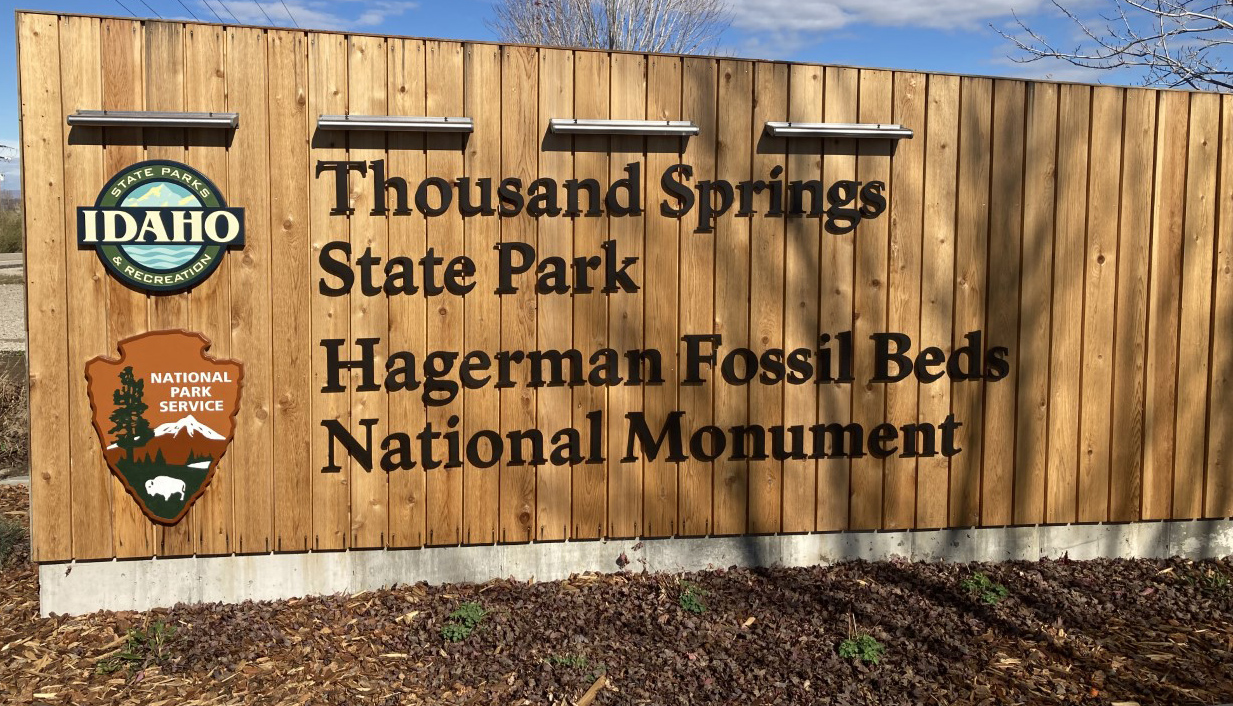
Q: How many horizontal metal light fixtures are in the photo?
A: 4